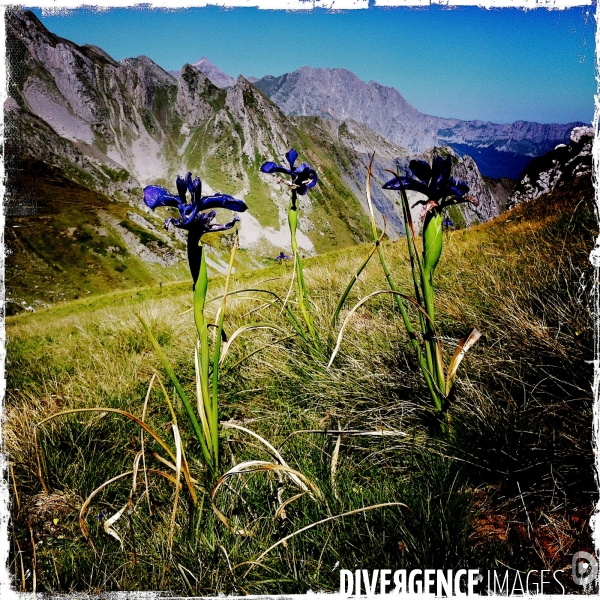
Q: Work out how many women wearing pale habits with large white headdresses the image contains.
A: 0